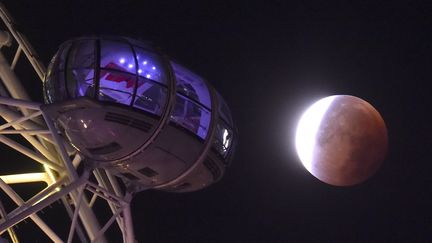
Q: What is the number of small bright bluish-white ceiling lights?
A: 6